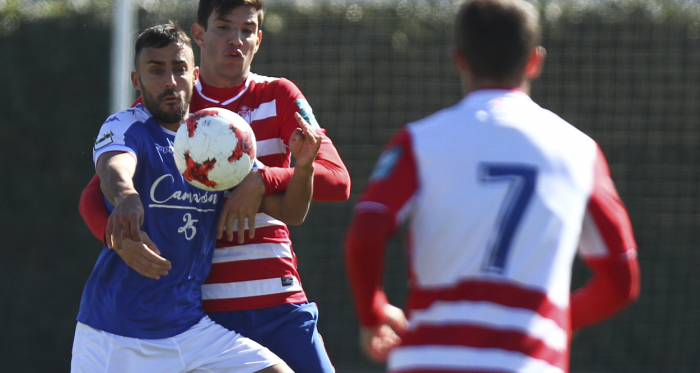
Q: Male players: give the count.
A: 3